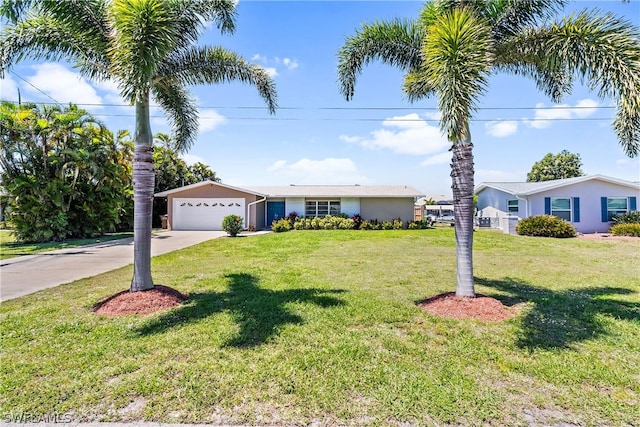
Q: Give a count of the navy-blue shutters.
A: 4